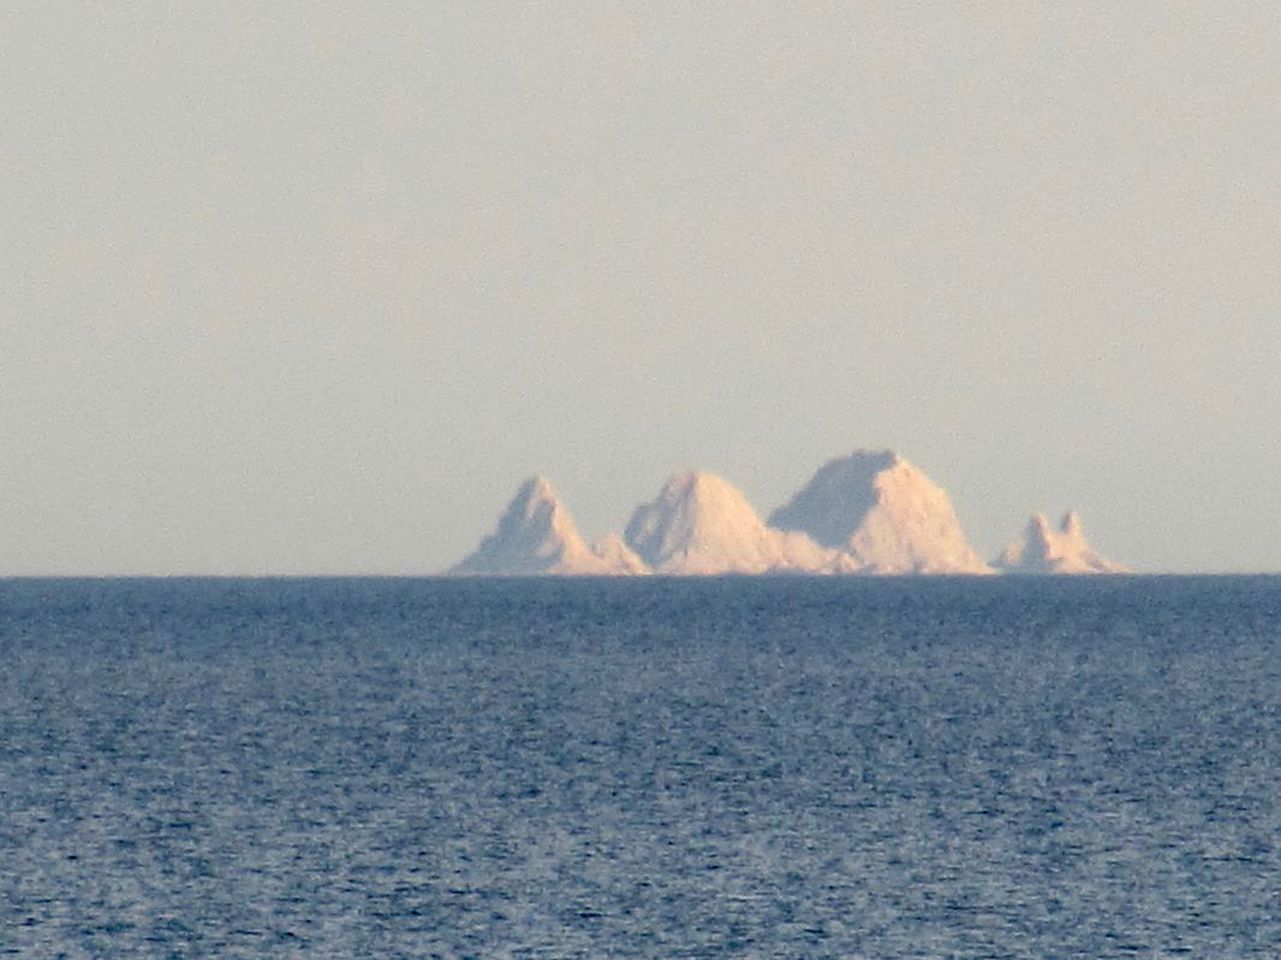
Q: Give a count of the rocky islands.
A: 4